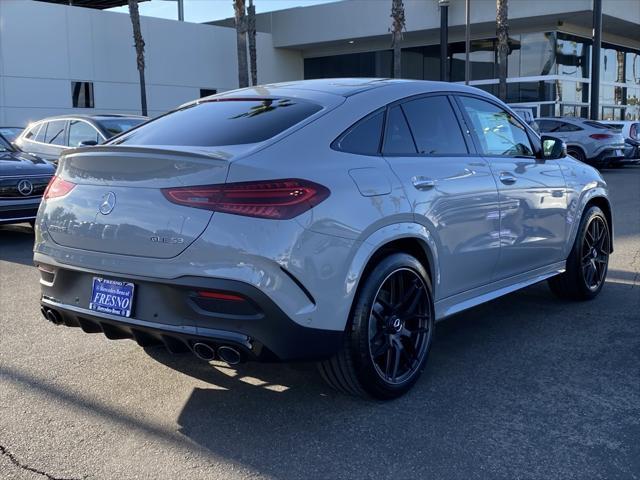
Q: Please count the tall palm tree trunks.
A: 5